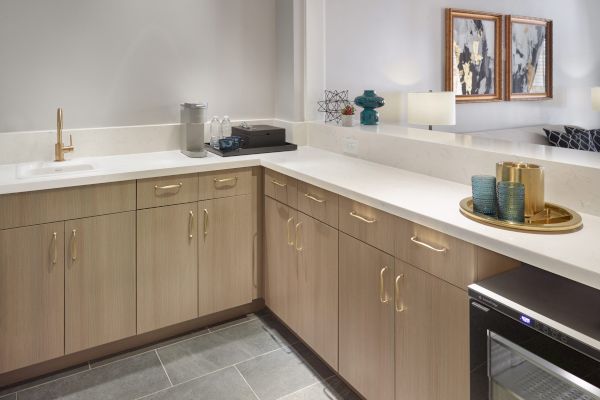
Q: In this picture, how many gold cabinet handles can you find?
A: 14